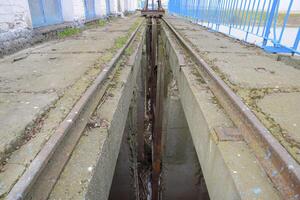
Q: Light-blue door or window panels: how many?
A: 3